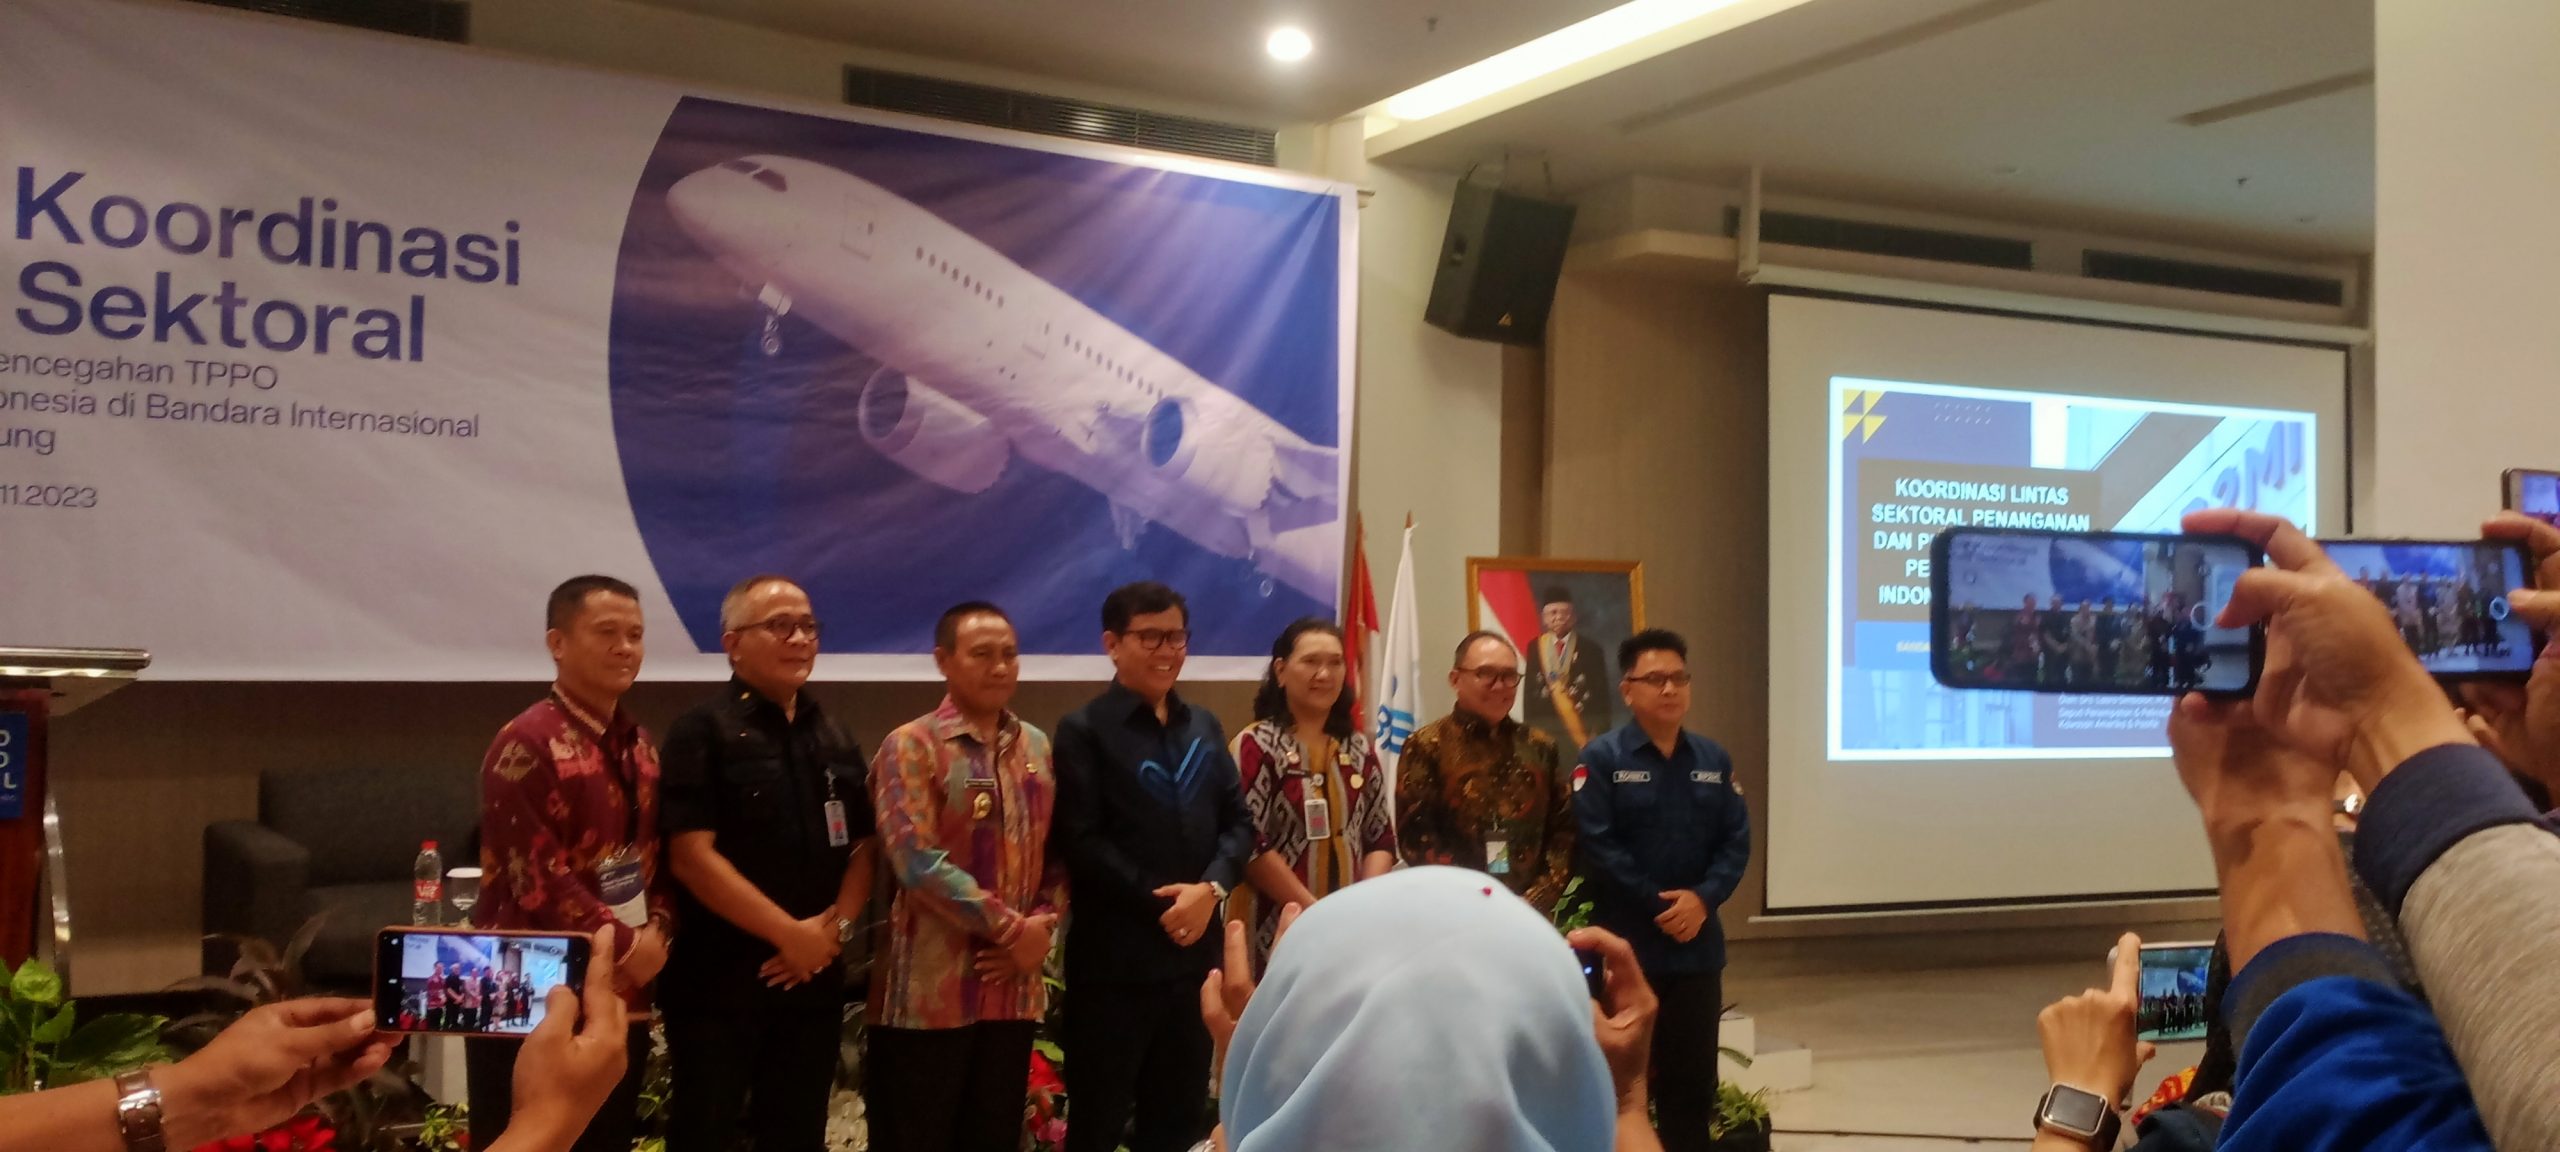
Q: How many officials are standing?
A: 7